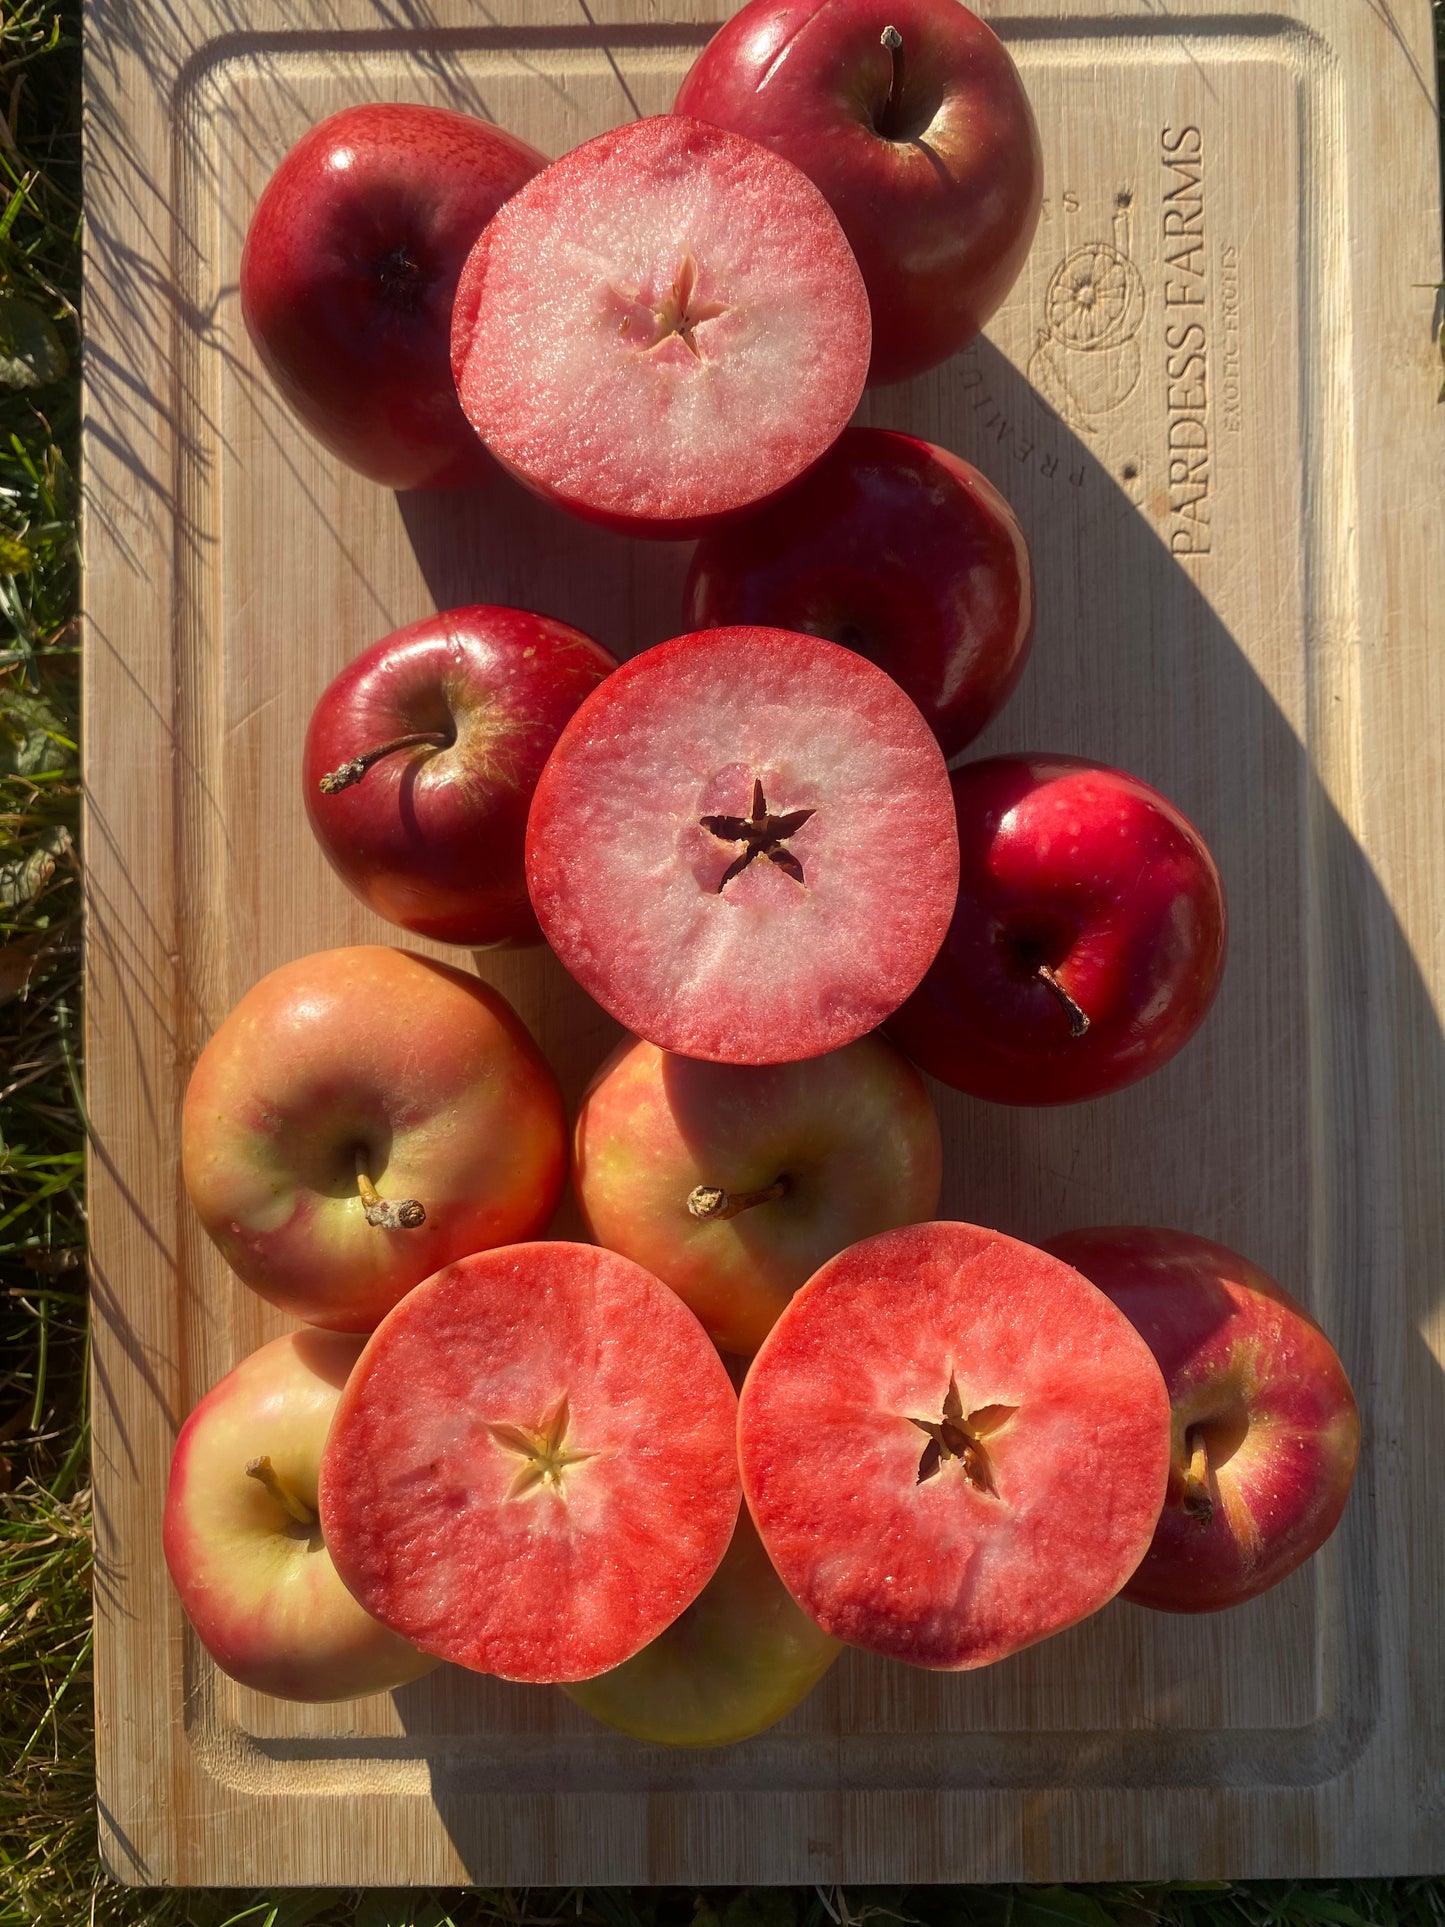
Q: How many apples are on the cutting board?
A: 14